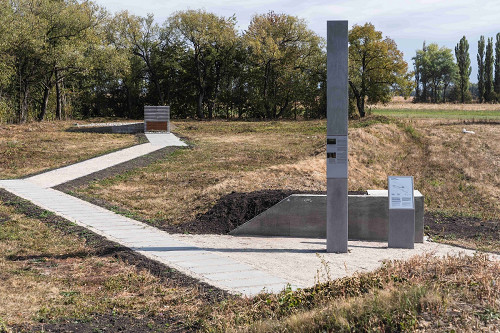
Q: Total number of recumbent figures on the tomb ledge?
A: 0